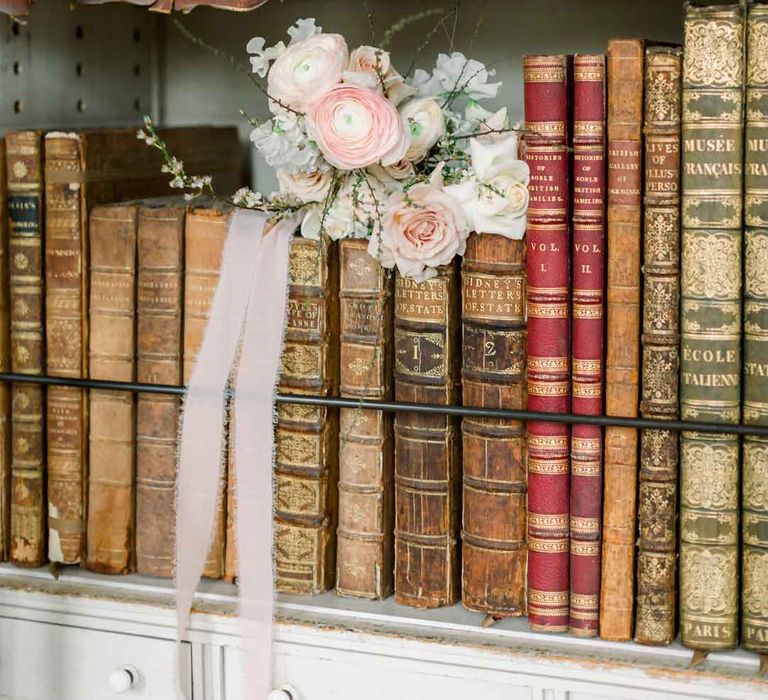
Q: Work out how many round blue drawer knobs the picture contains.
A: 0